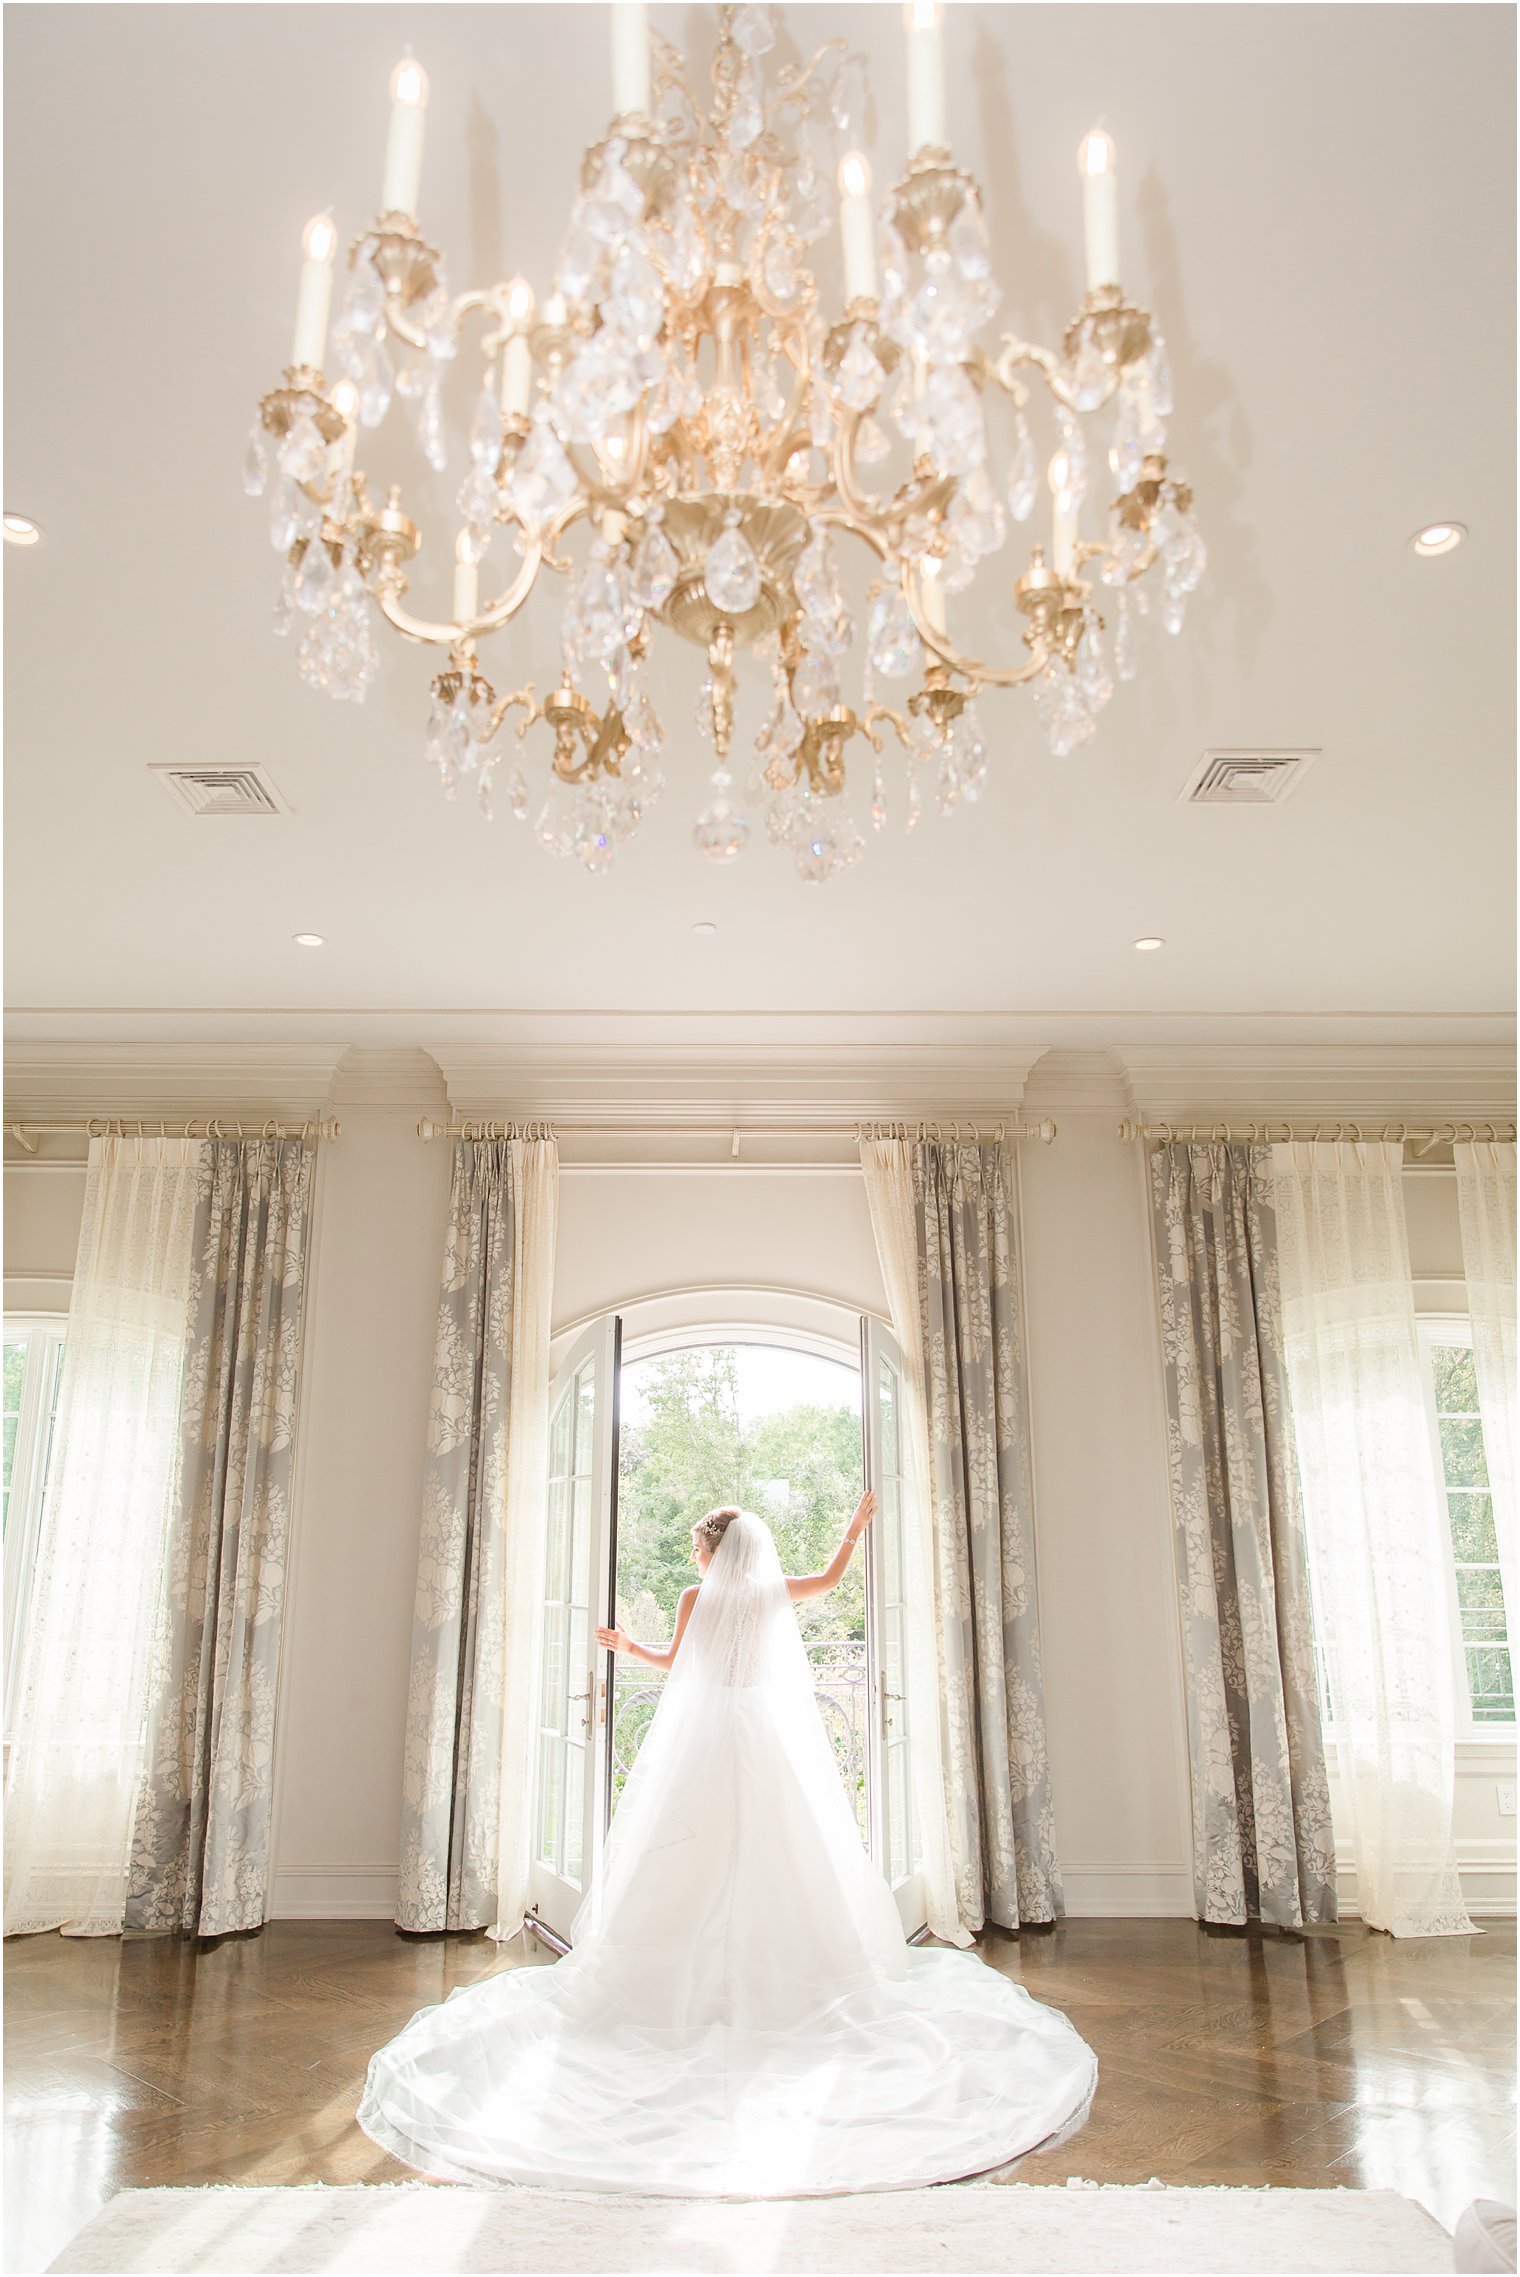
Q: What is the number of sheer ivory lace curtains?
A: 5